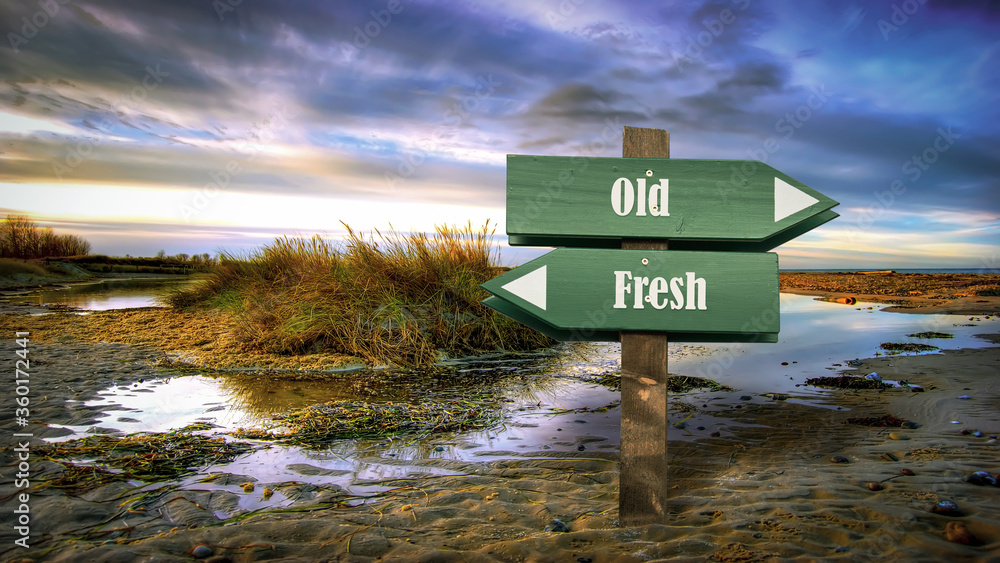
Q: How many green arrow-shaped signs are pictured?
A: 2